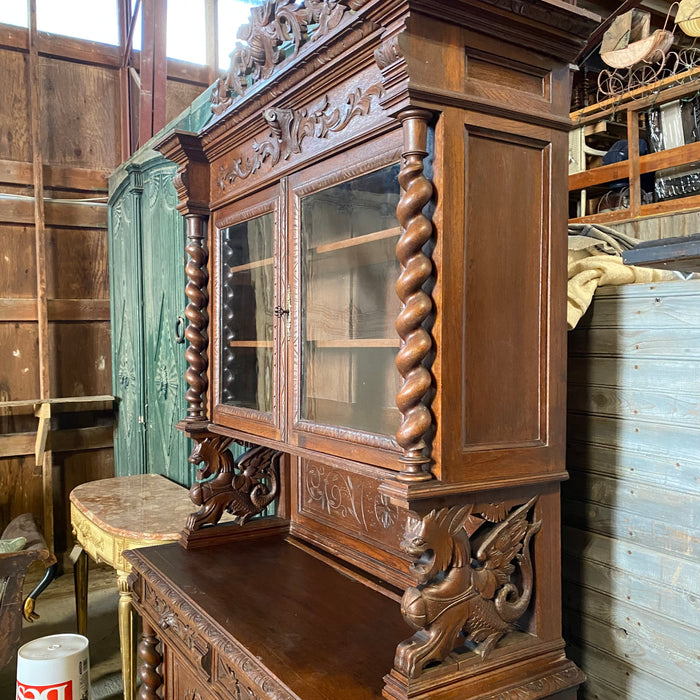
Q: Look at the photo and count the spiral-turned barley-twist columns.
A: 3